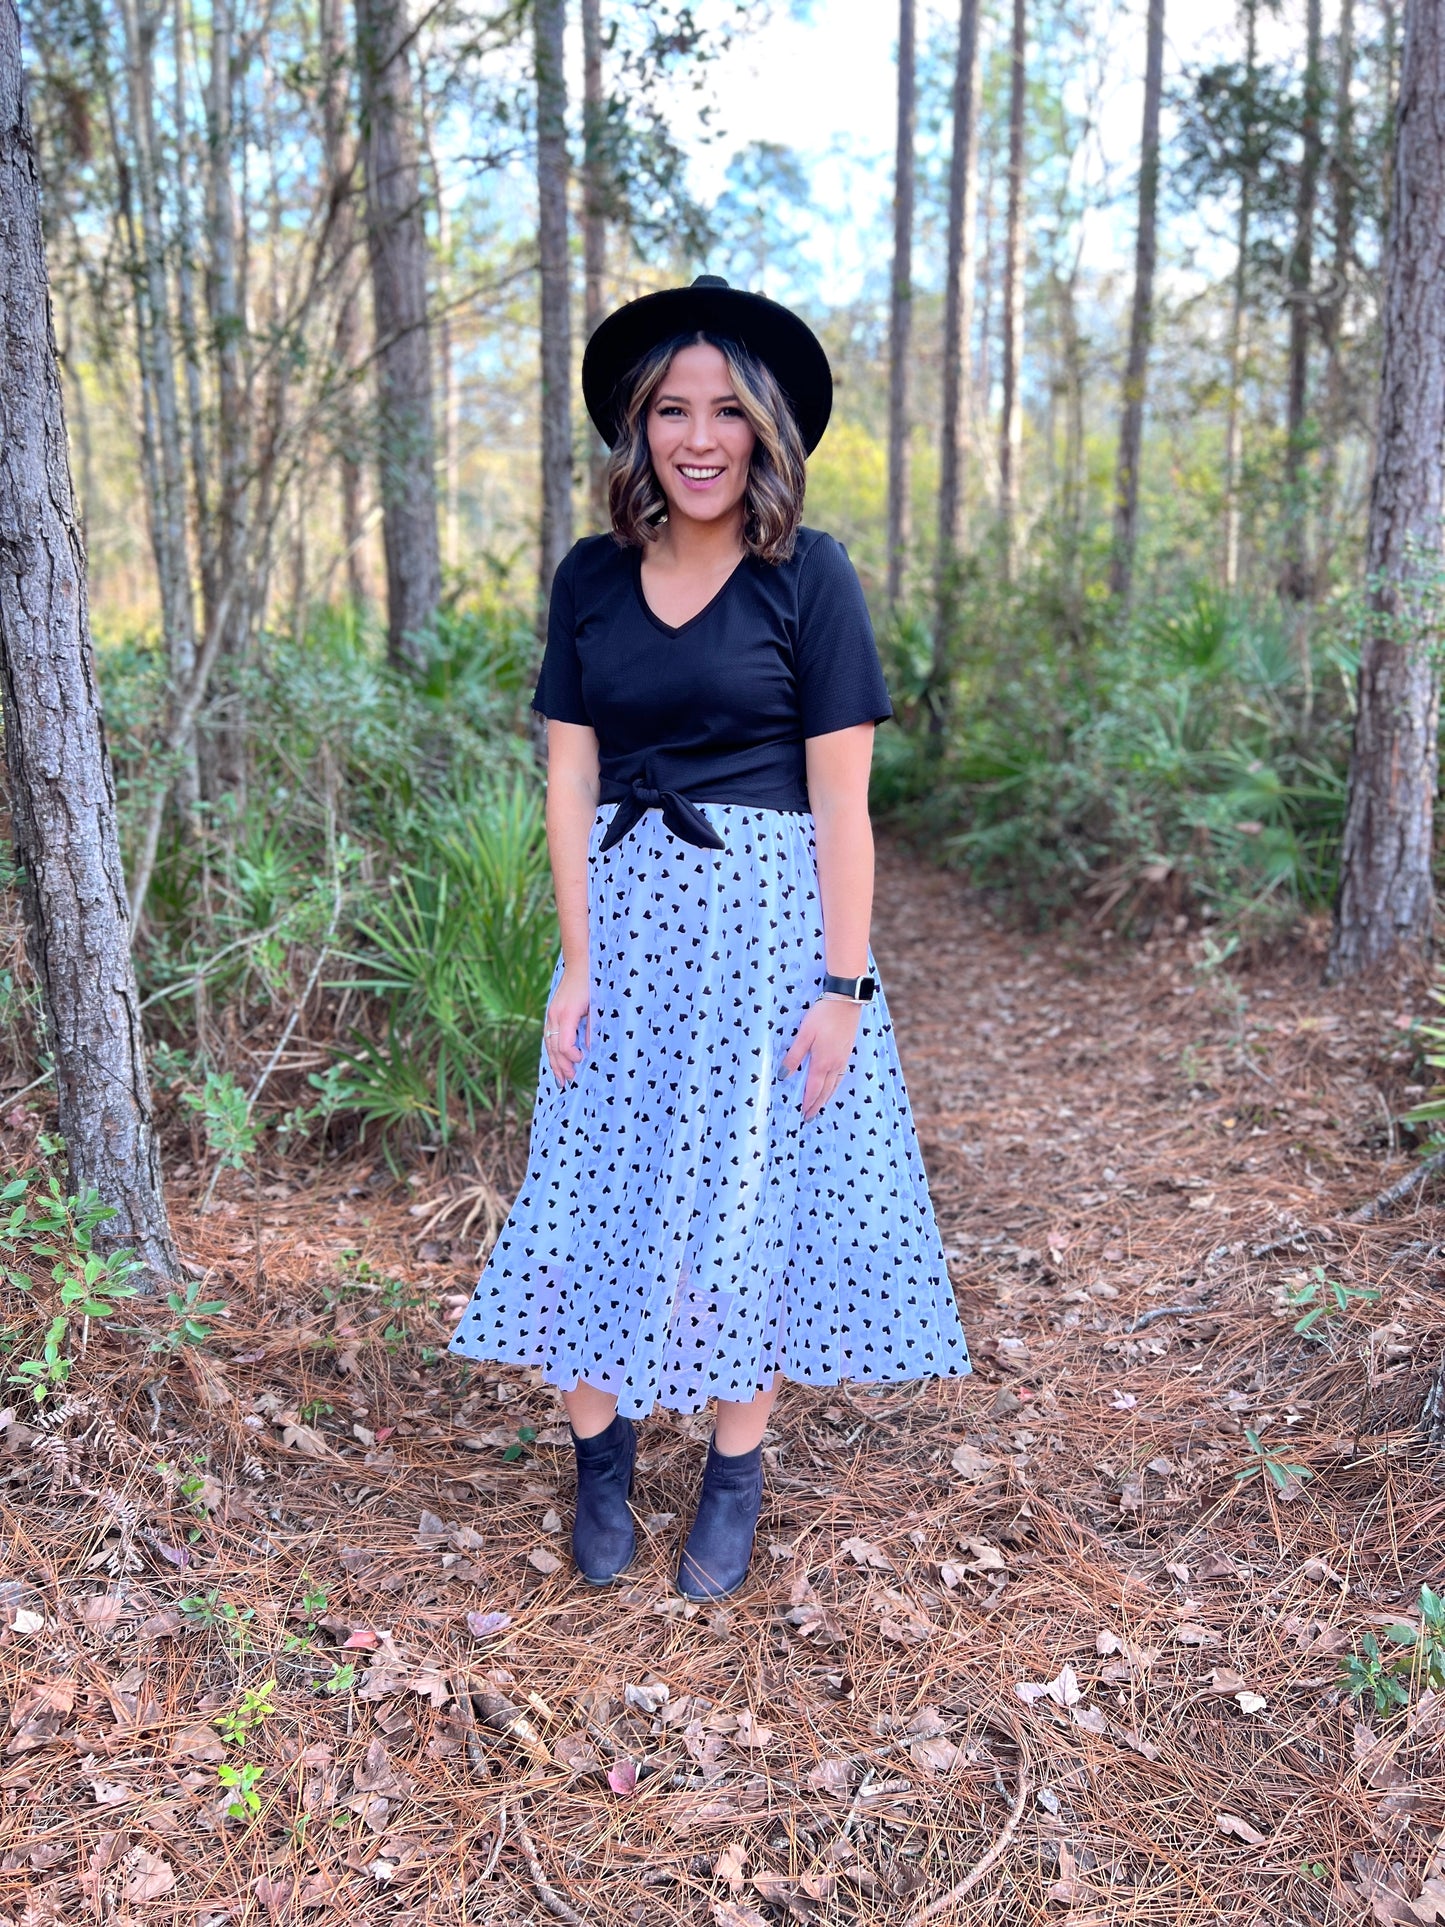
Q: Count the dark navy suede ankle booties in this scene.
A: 2